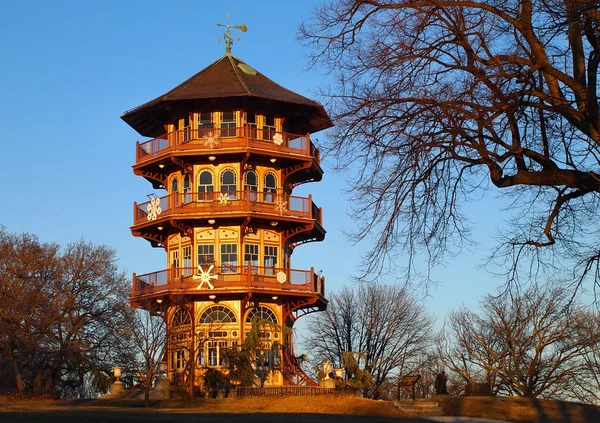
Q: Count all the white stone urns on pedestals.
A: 4